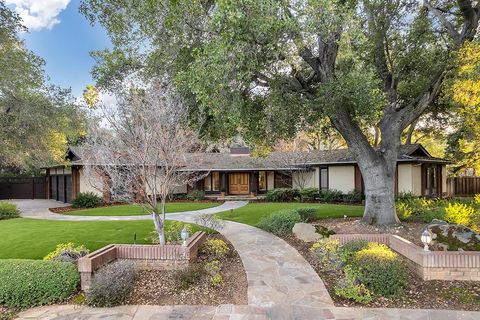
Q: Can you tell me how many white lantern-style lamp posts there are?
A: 2